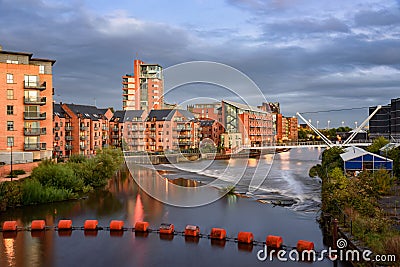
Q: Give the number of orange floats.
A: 12